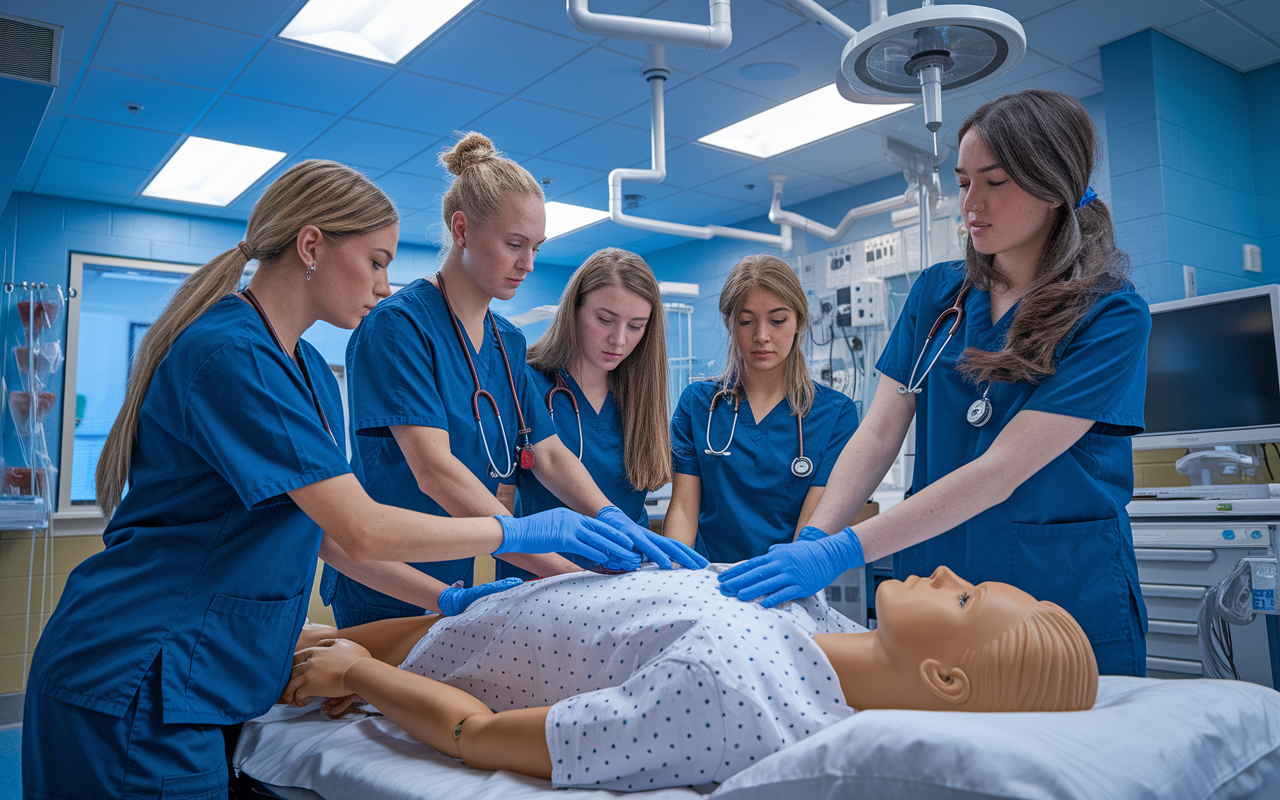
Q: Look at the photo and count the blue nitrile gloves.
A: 5